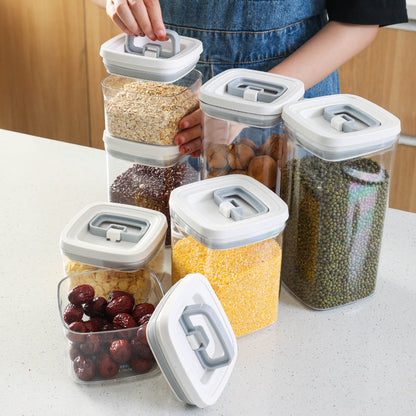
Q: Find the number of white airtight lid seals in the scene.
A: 7